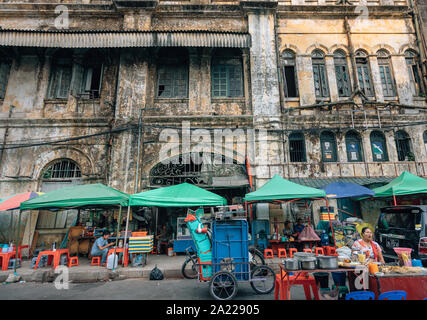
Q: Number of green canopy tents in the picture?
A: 4